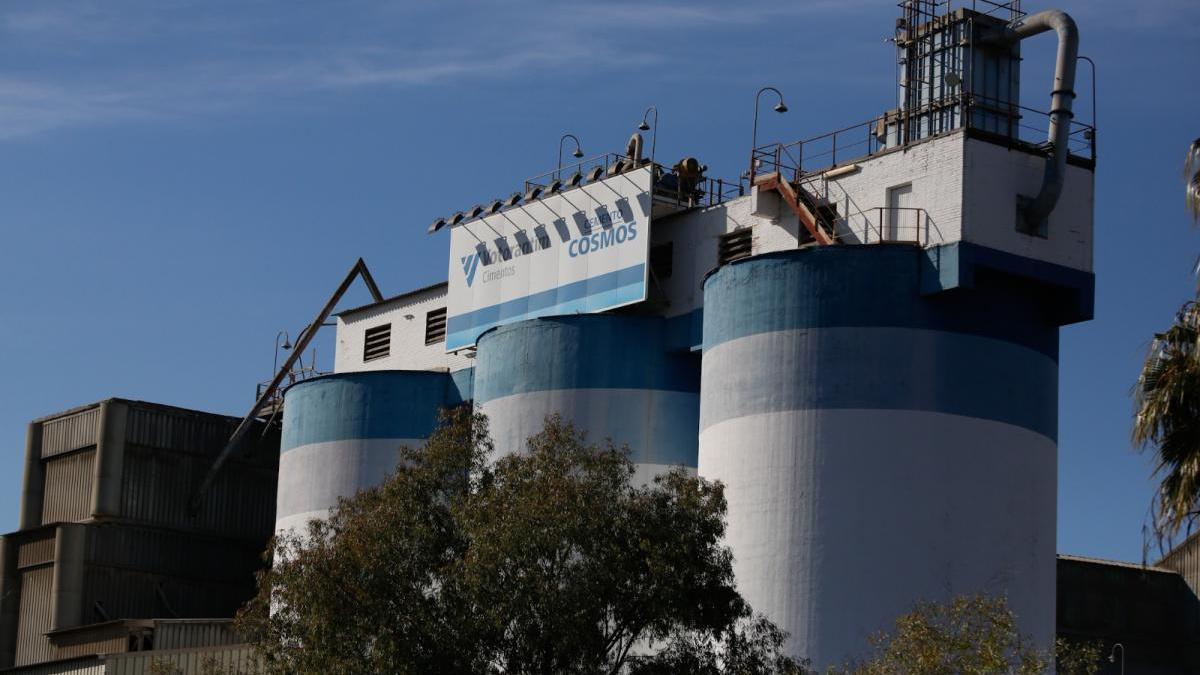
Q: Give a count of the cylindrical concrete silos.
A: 3